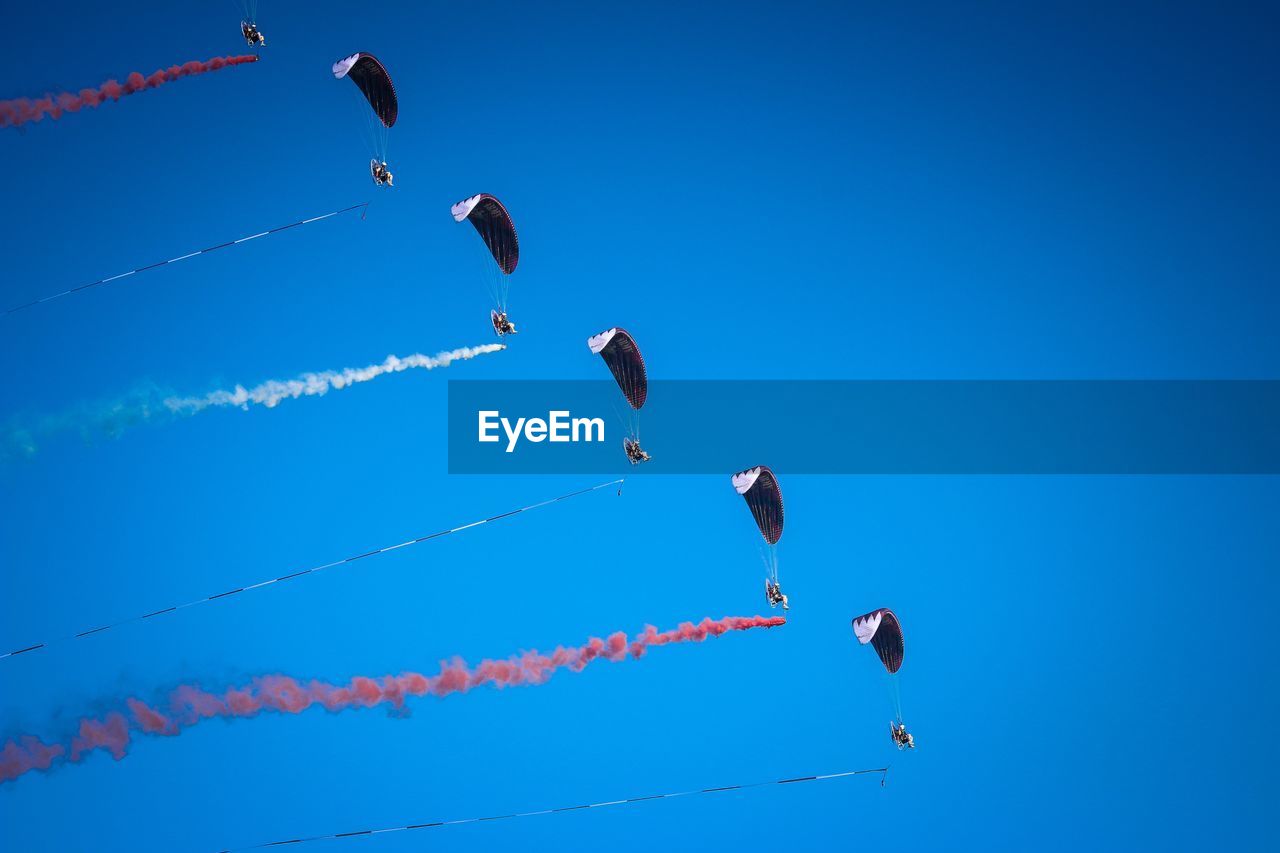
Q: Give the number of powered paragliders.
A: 6